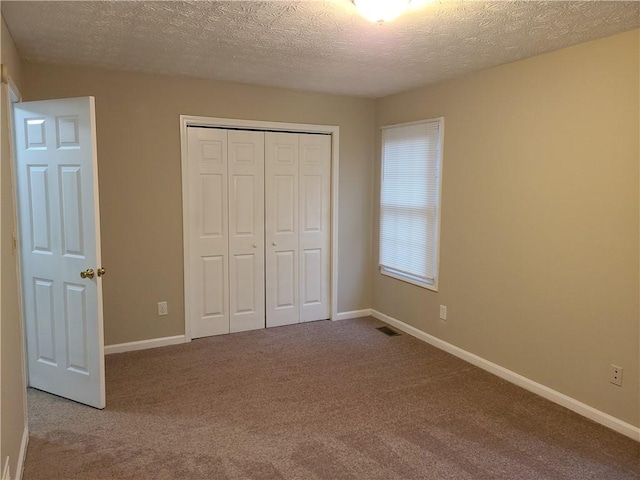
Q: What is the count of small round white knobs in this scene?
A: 2